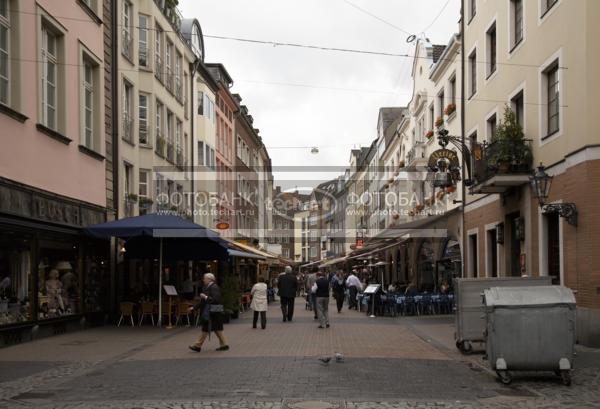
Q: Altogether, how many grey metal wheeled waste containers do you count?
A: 2